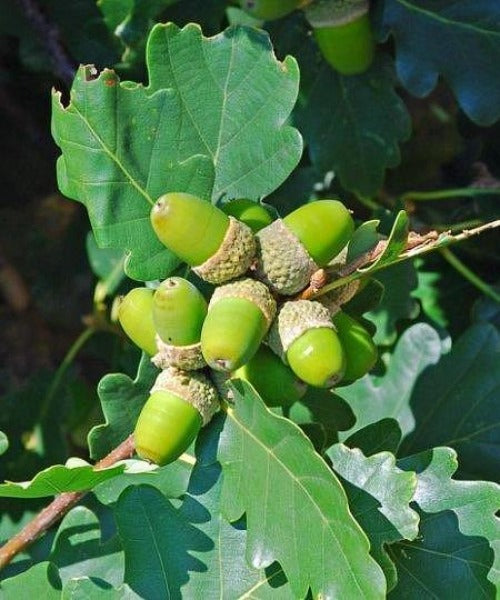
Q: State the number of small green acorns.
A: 12